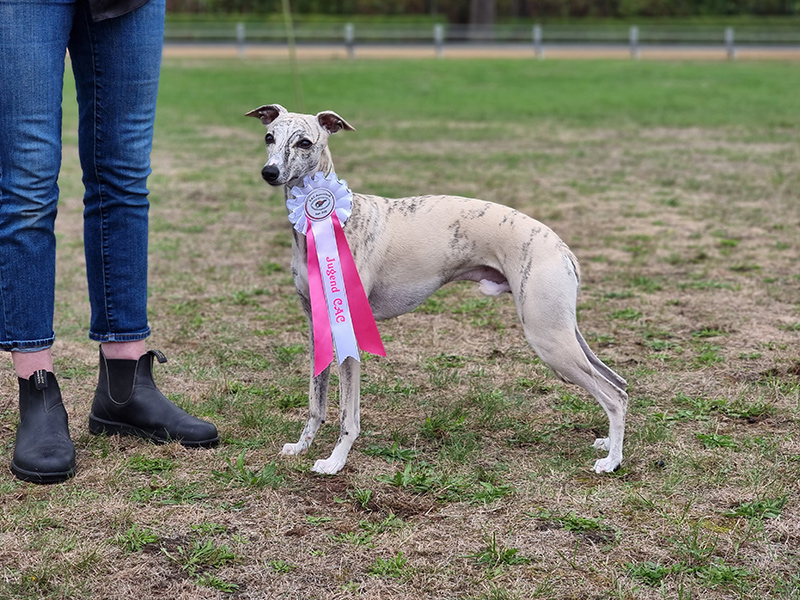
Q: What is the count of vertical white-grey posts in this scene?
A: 6